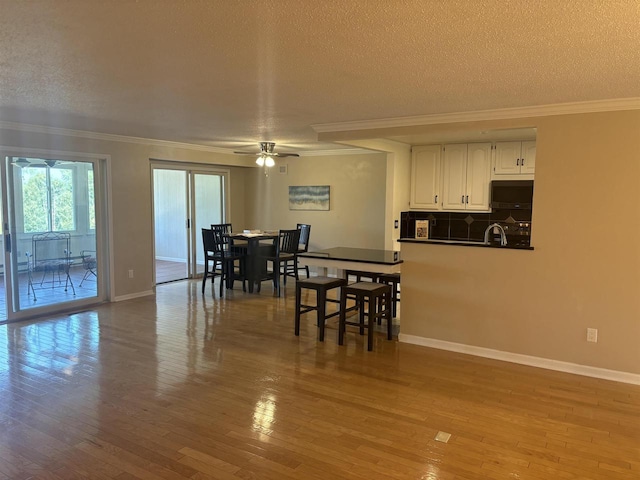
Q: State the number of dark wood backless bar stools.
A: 4